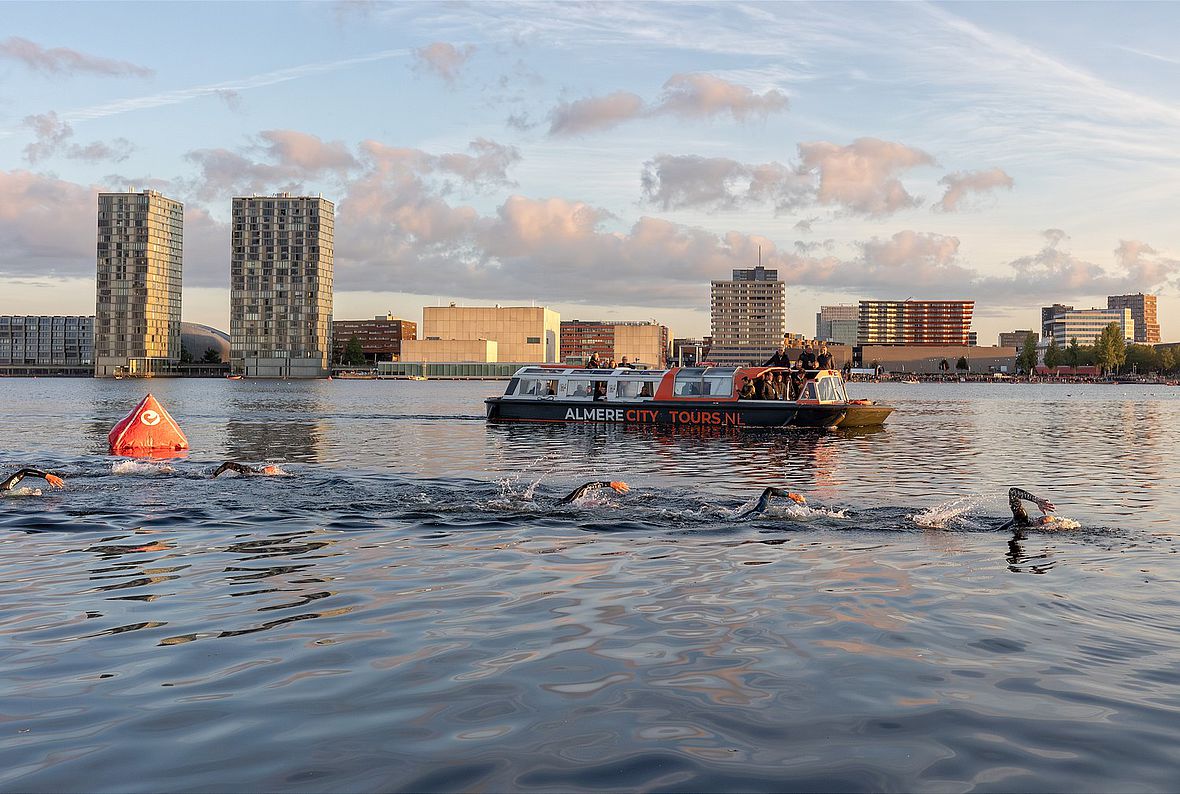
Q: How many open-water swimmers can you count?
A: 5